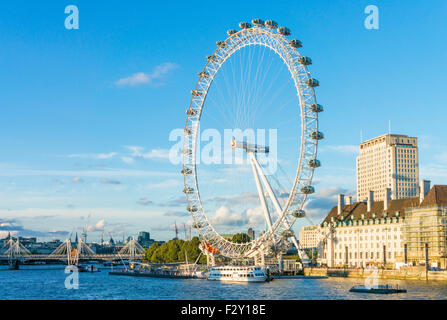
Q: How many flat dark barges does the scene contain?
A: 1